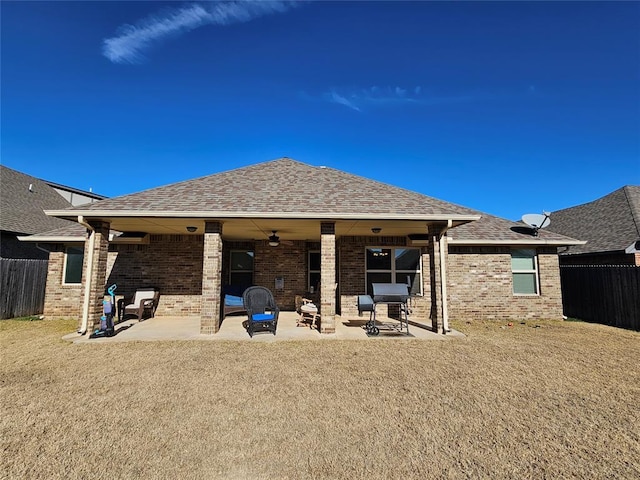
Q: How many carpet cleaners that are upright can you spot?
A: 1